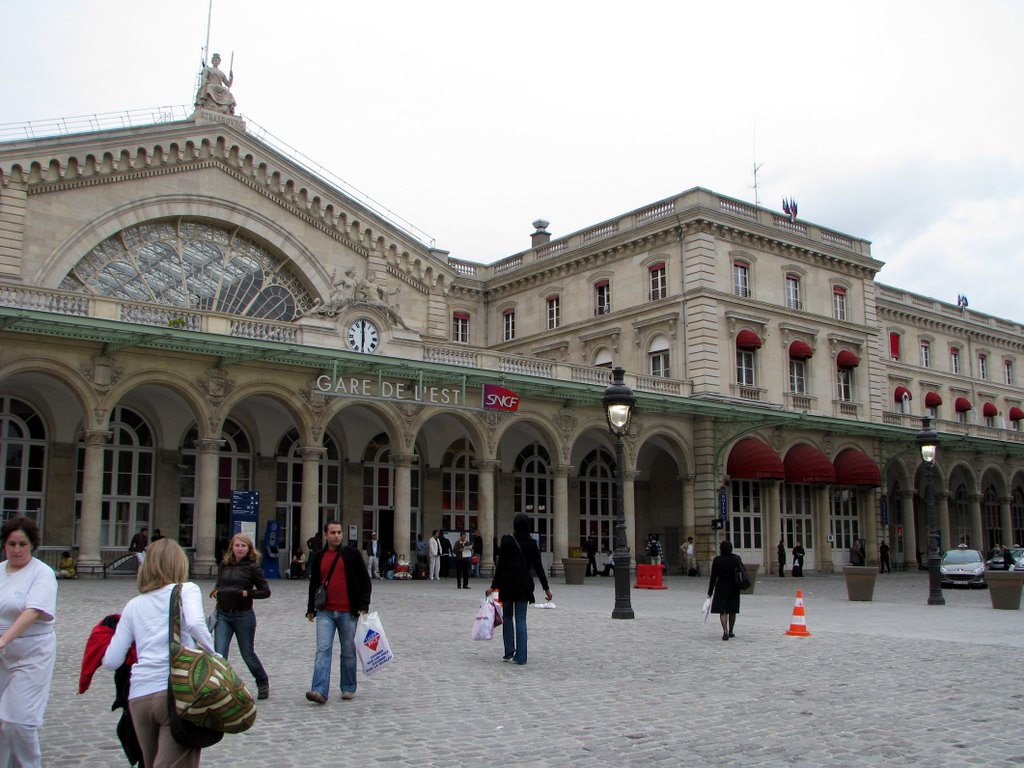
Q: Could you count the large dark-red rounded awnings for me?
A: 3